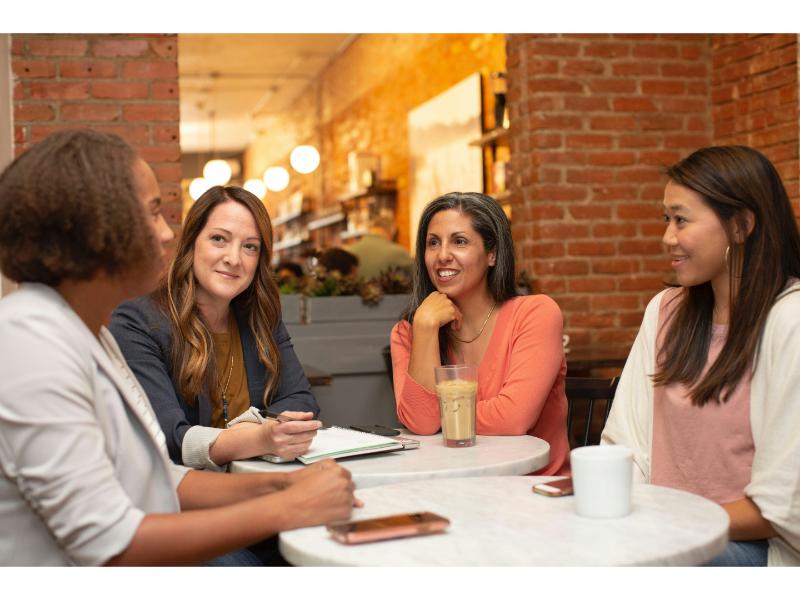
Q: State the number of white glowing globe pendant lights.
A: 5